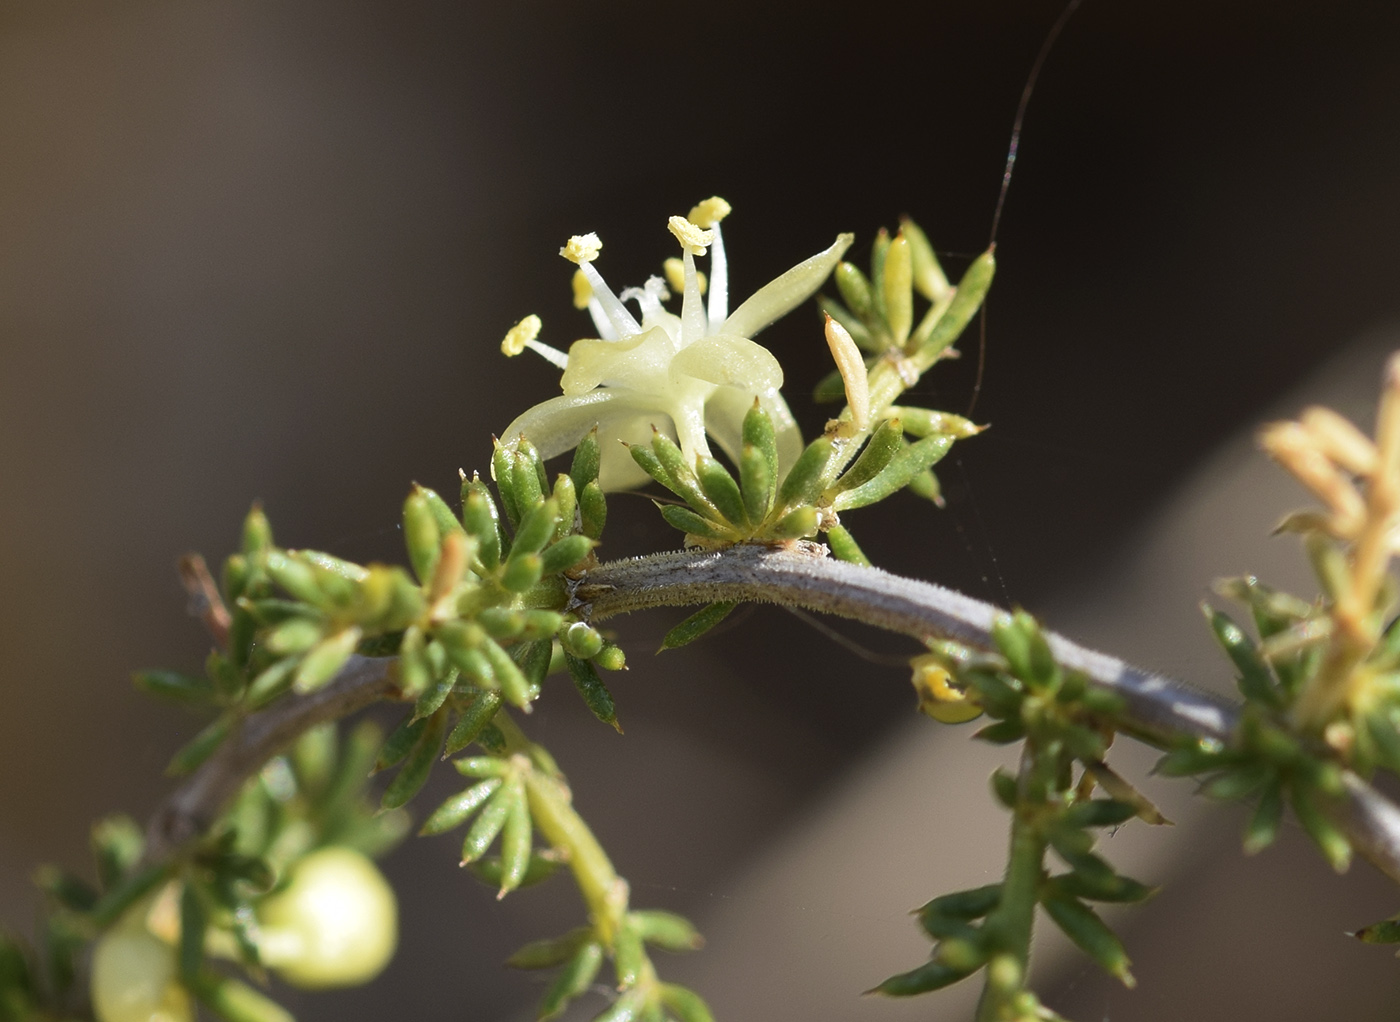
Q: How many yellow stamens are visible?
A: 6